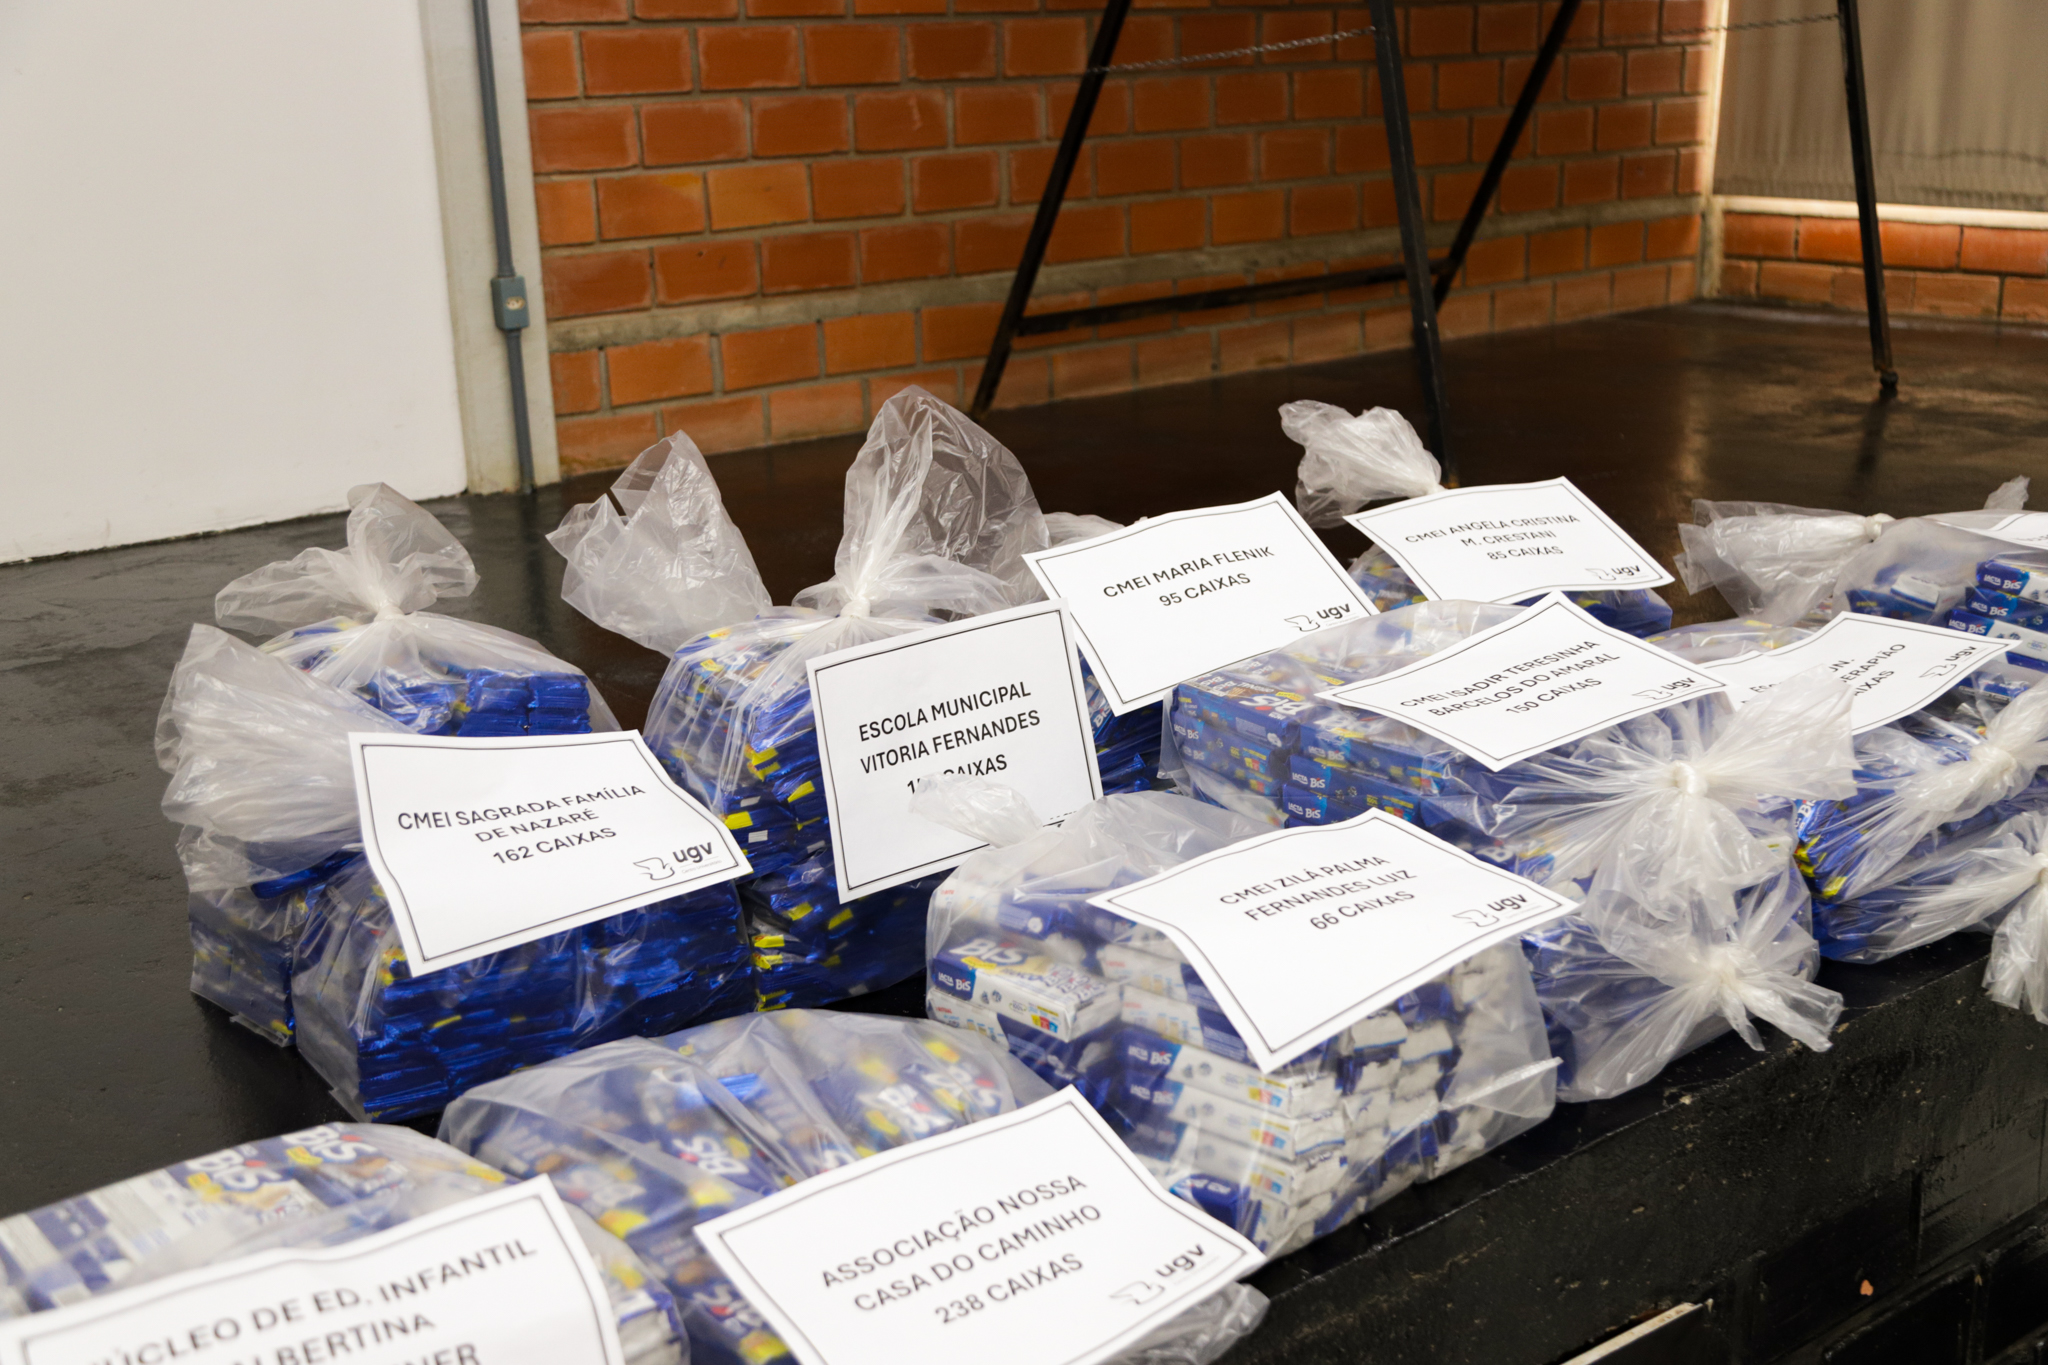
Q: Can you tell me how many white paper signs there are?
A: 10